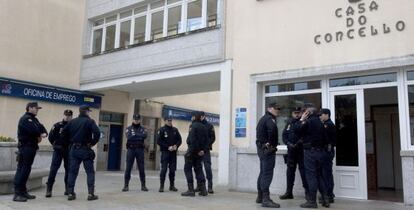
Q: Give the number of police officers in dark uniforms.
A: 11